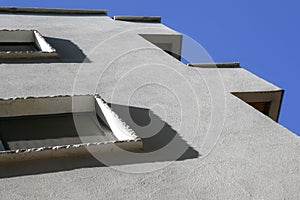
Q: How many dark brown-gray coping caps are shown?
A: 3